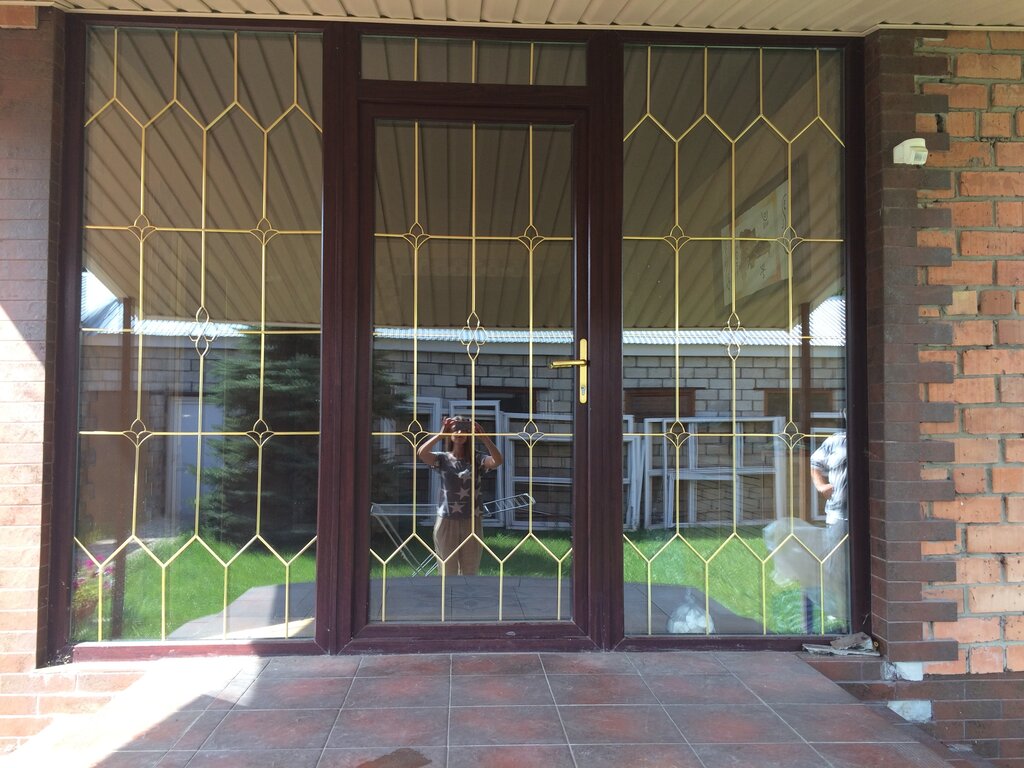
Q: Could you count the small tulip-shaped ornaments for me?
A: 12